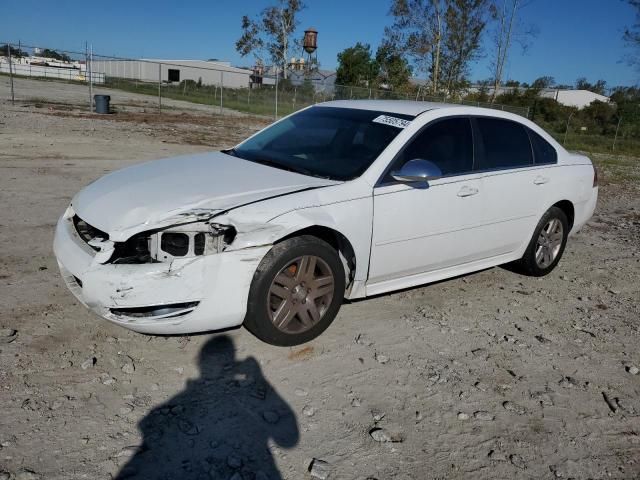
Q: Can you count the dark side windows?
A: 3